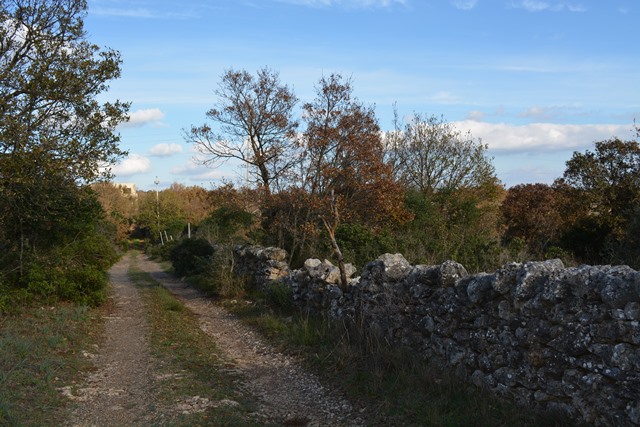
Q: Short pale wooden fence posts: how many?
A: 4